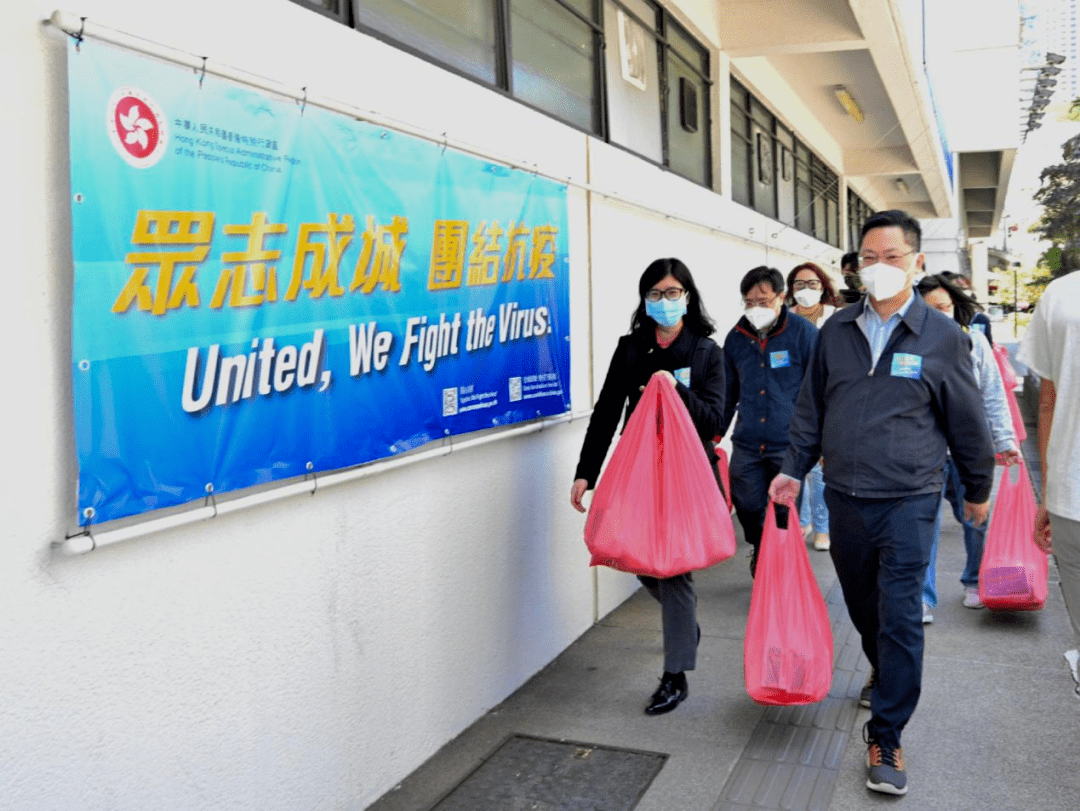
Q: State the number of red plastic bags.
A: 5